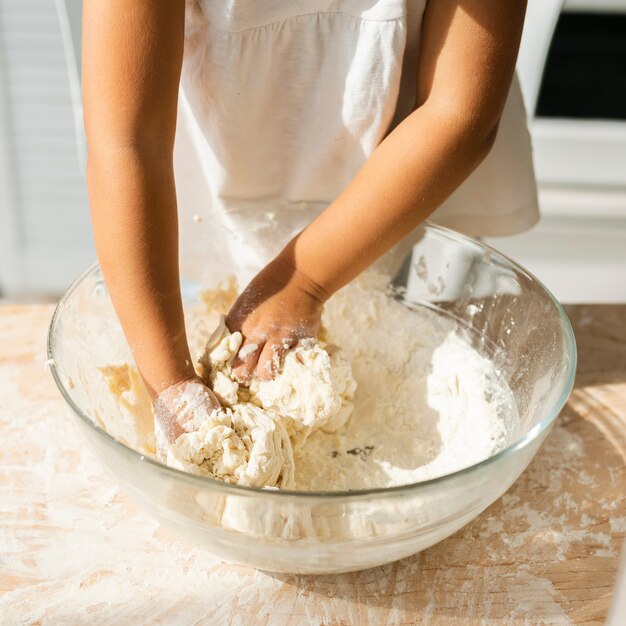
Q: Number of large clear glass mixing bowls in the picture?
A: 1